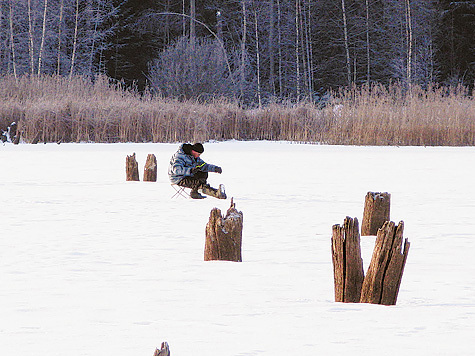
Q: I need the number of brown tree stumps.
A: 7